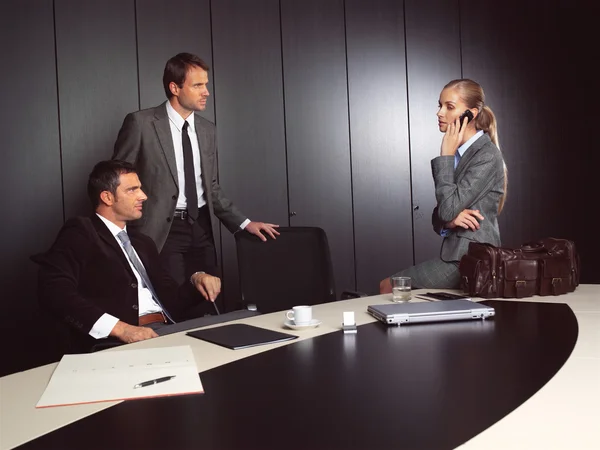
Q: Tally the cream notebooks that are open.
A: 1